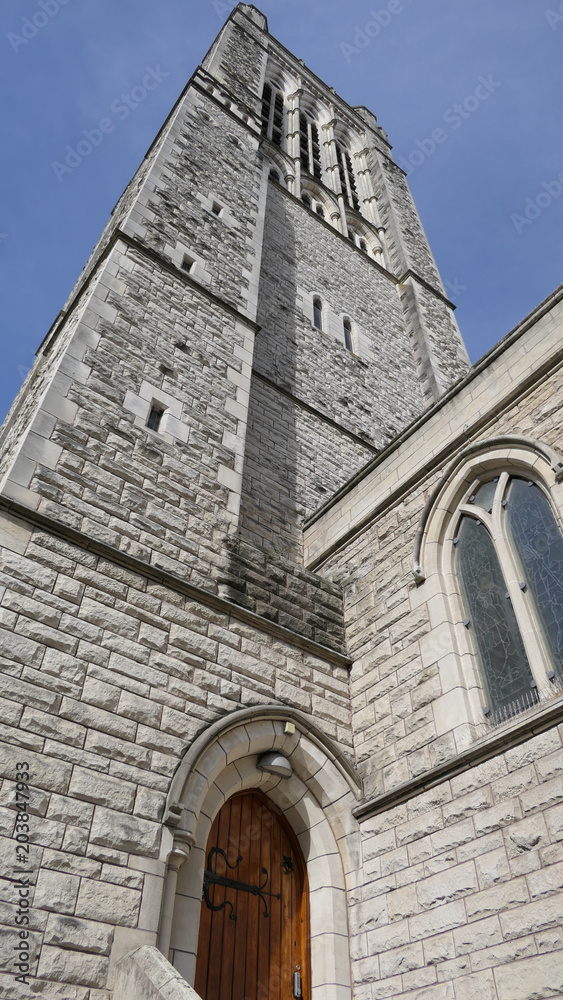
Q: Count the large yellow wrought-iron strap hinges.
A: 0